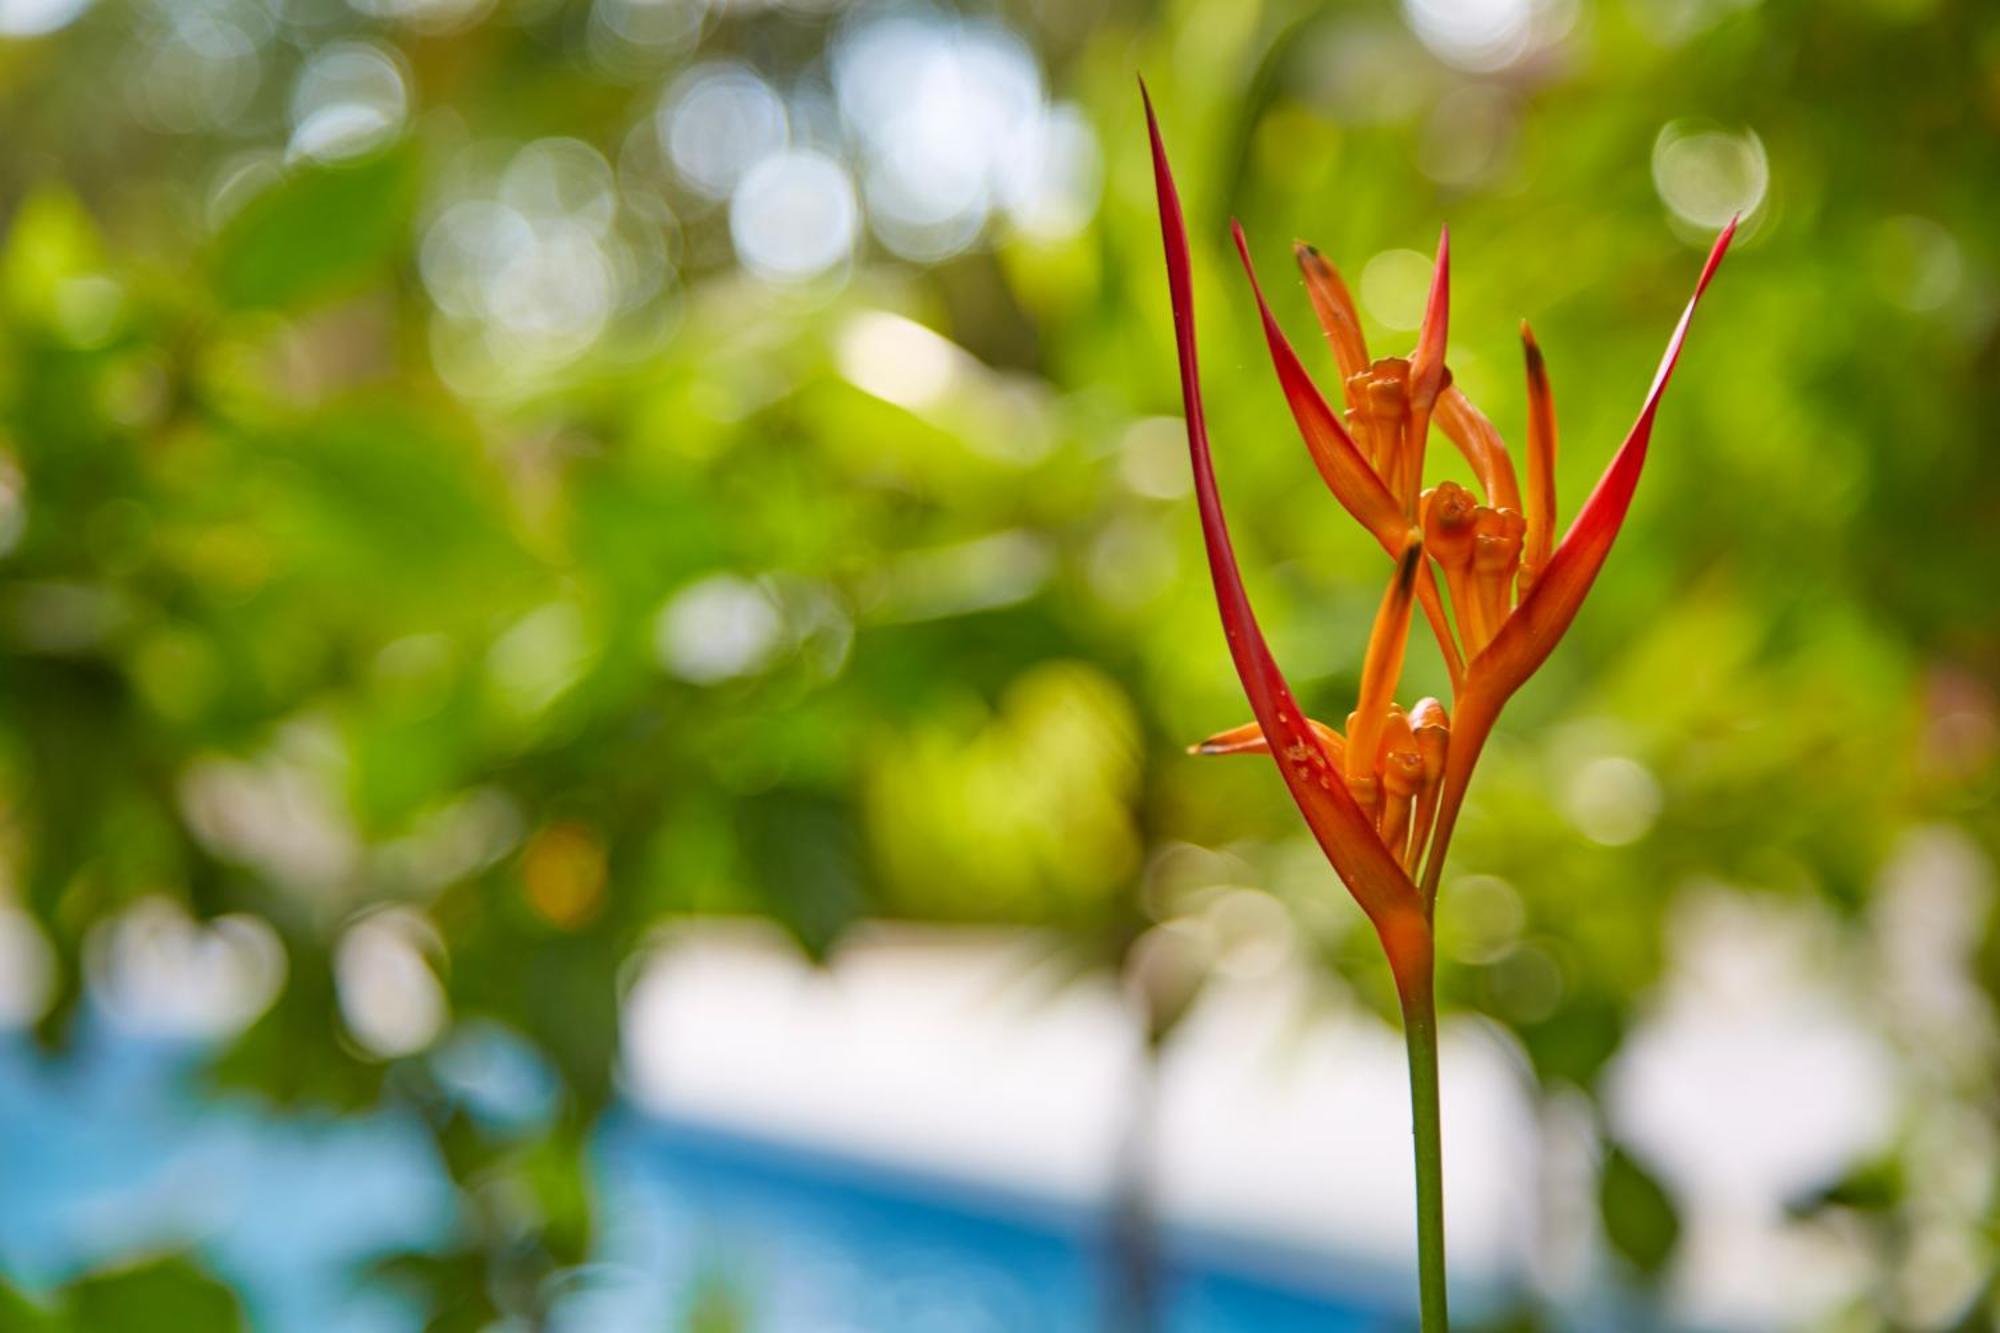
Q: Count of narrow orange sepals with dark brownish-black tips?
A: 4